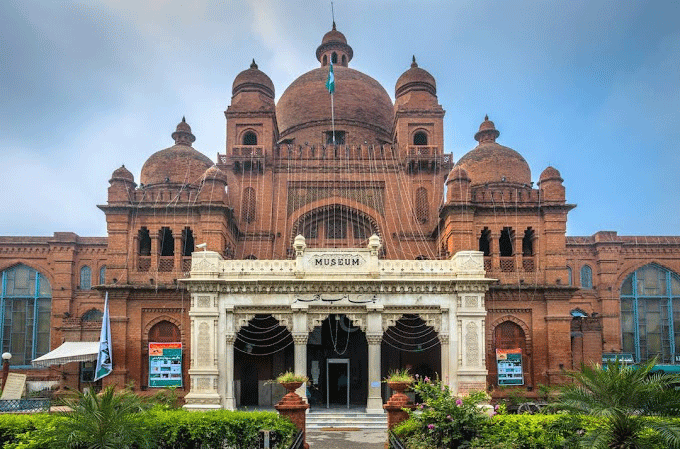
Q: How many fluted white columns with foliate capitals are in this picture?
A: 4